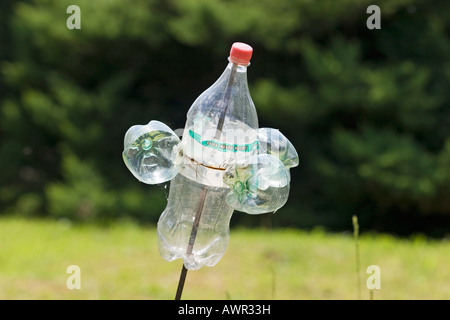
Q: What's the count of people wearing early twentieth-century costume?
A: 0